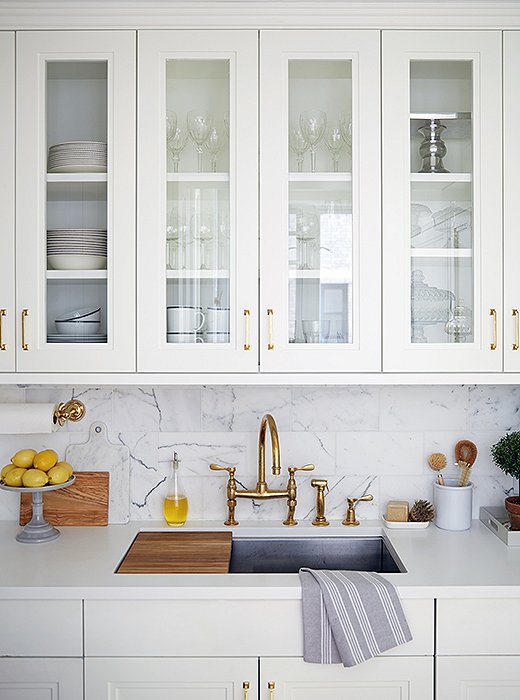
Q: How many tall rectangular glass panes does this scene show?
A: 4